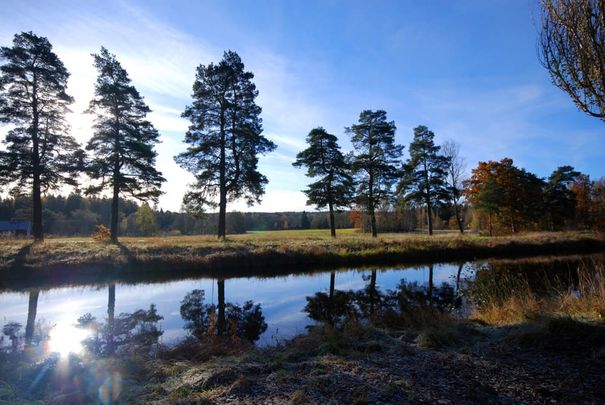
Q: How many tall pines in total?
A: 6